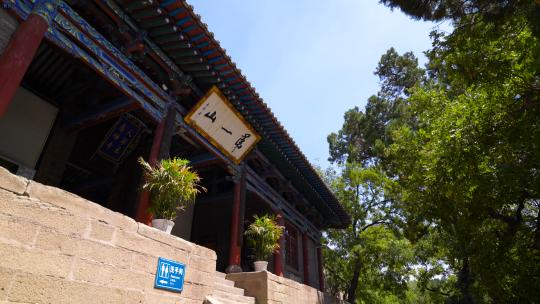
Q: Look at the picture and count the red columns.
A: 6